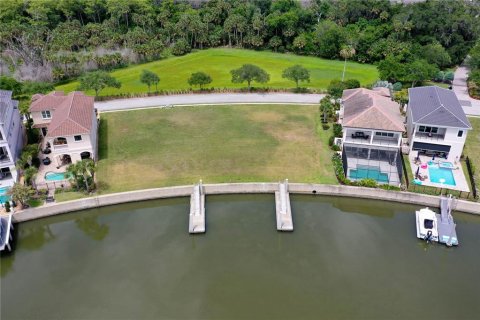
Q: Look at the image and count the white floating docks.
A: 2